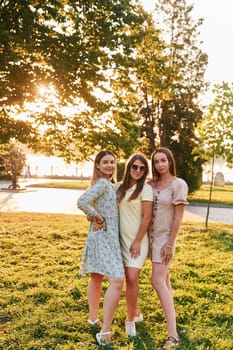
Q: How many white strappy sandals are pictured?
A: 2